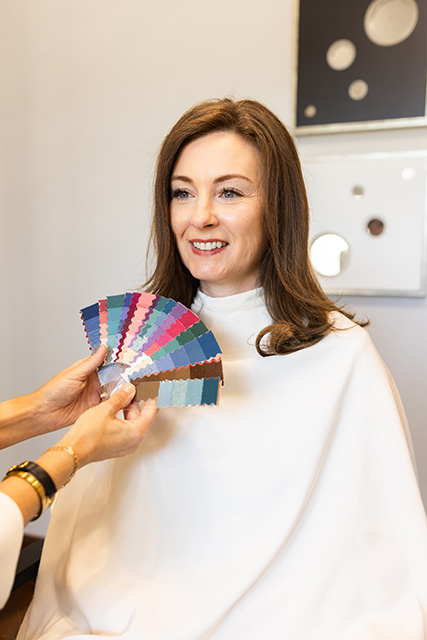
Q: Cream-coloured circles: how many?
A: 4